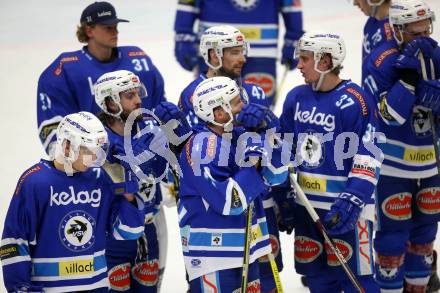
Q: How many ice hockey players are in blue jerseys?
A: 9